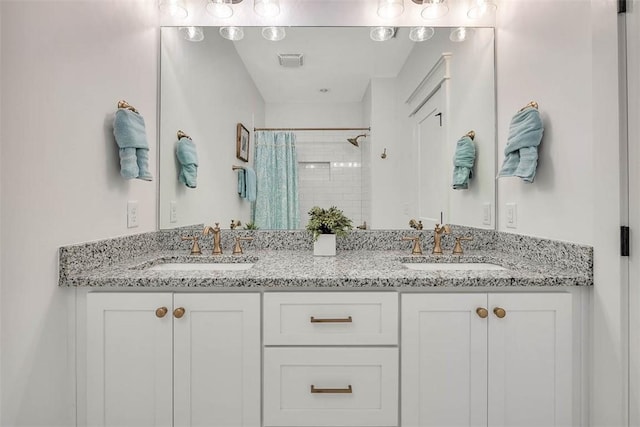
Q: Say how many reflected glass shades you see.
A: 6